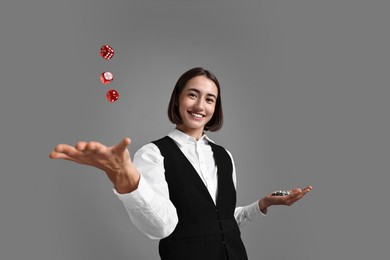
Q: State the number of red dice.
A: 3